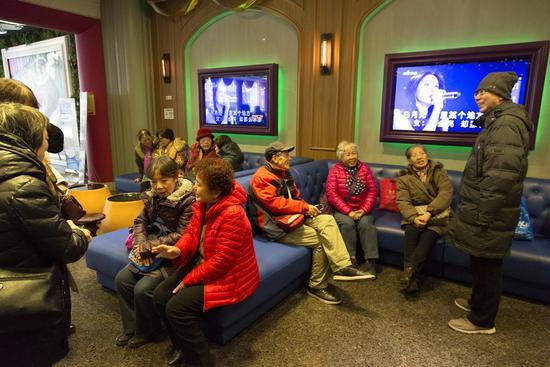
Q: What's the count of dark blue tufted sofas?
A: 2